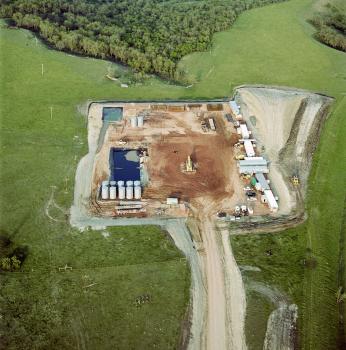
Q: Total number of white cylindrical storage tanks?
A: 12